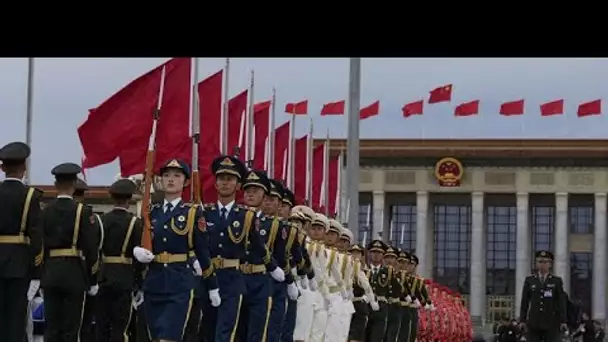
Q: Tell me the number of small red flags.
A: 9